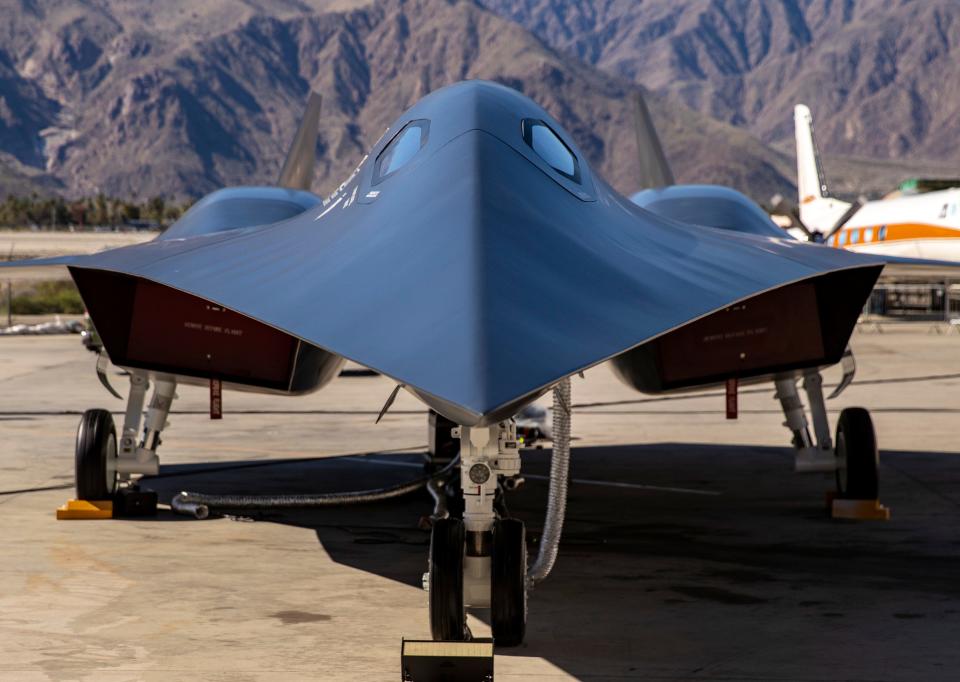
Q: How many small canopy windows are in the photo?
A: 2